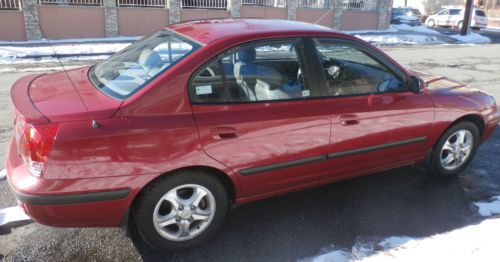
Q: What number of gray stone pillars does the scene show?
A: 7